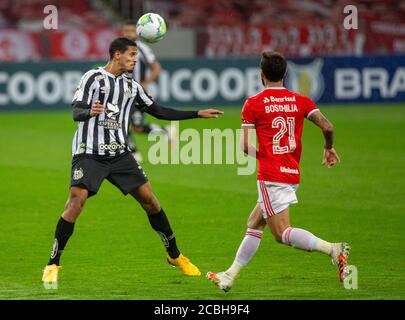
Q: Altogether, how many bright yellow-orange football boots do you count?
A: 2